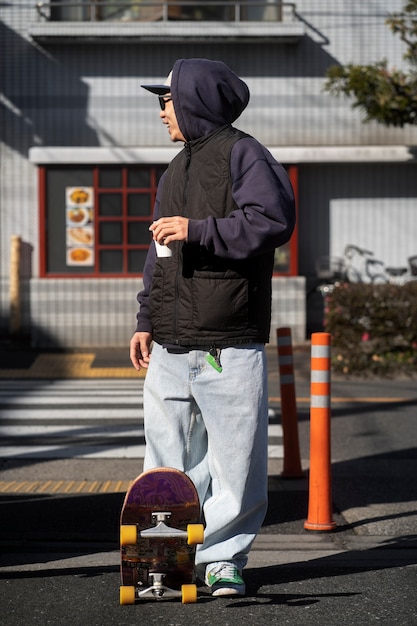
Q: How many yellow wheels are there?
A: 4